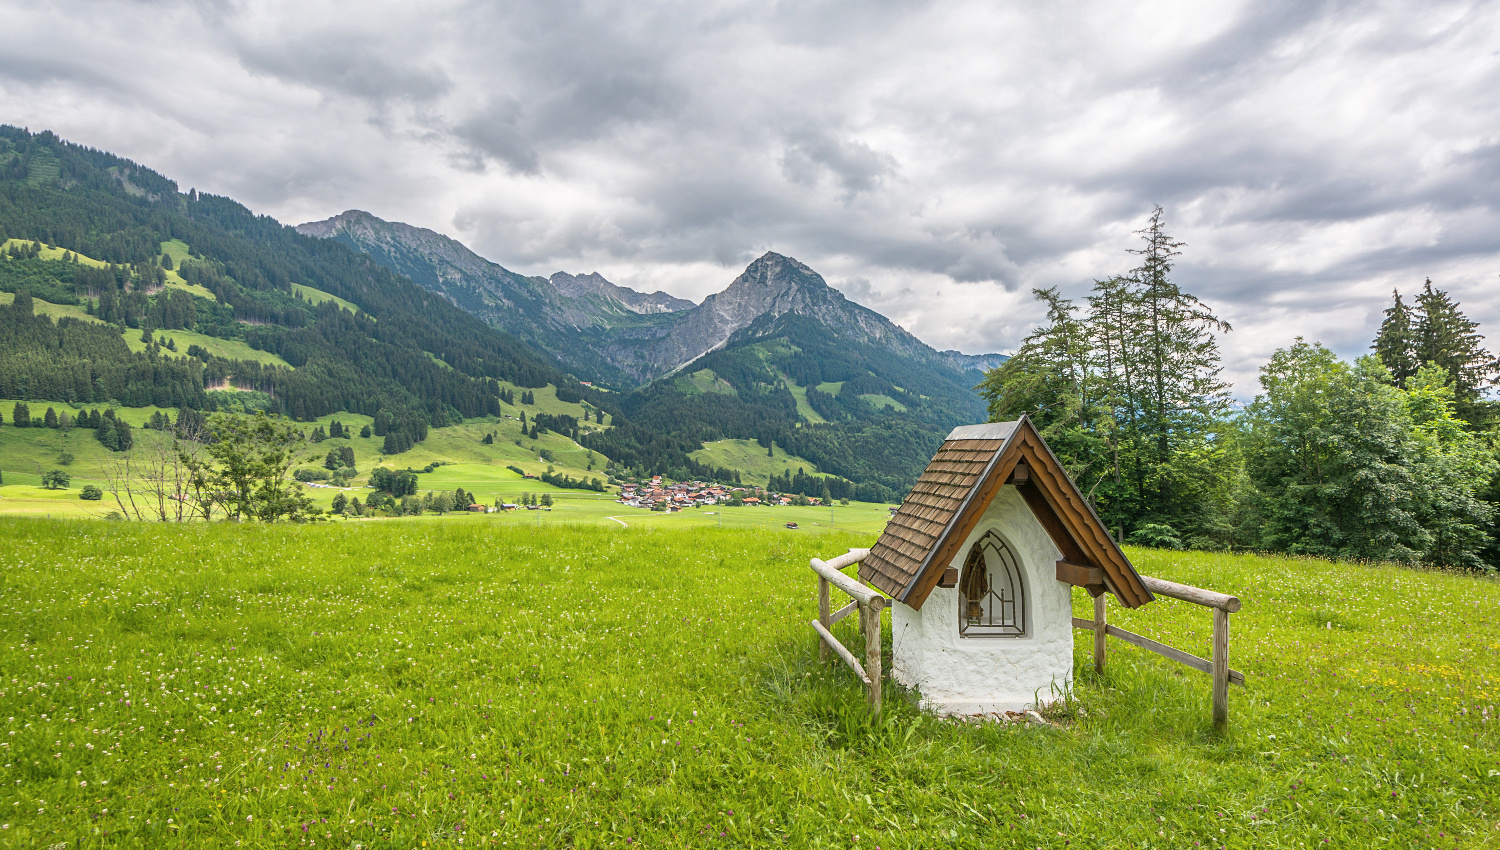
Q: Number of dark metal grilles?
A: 1